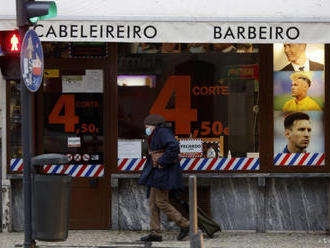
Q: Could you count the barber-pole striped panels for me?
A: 4